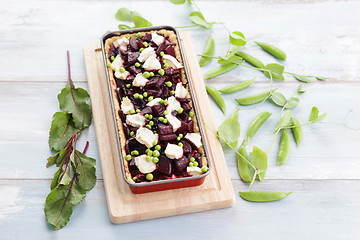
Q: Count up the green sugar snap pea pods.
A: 12